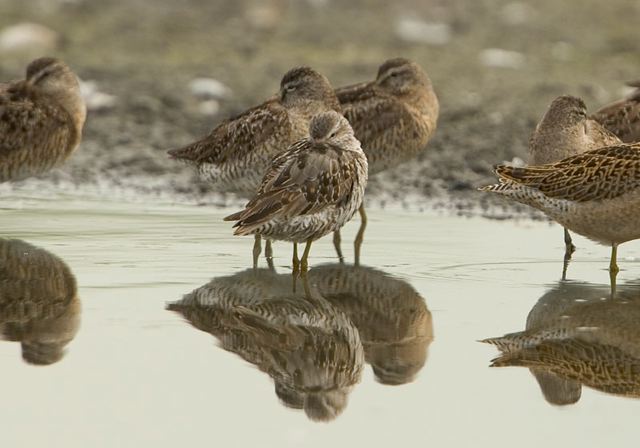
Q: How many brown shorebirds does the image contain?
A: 7